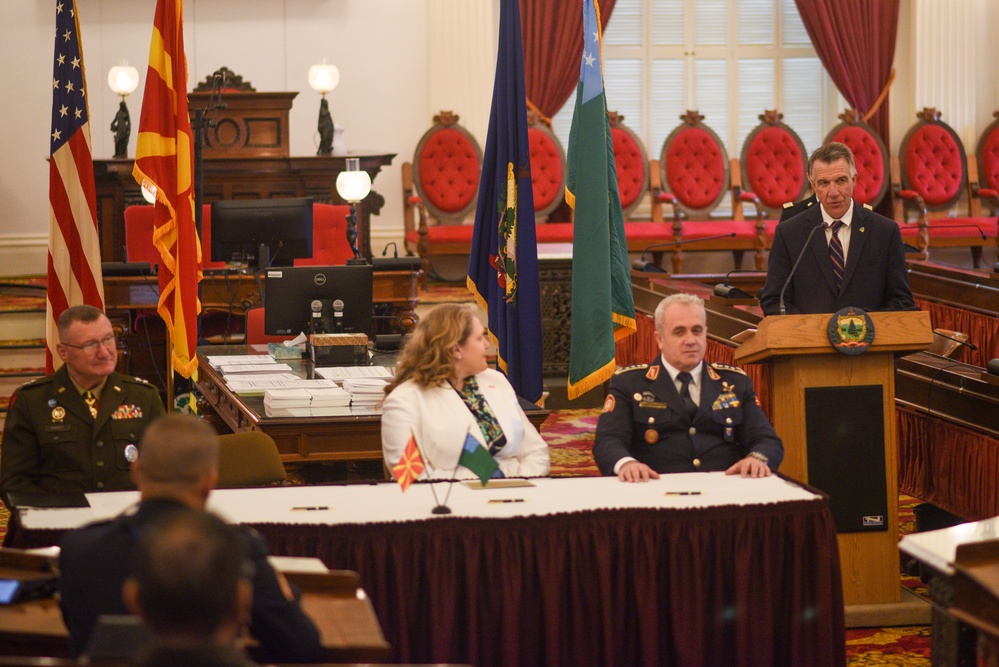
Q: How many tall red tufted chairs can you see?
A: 8